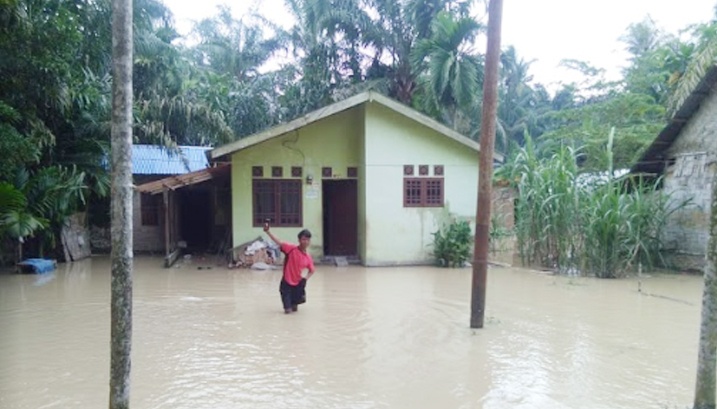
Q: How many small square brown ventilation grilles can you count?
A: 8